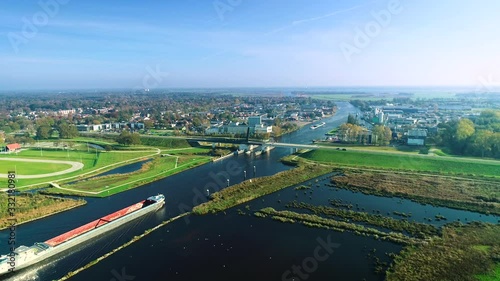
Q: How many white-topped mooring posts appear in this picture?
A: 4